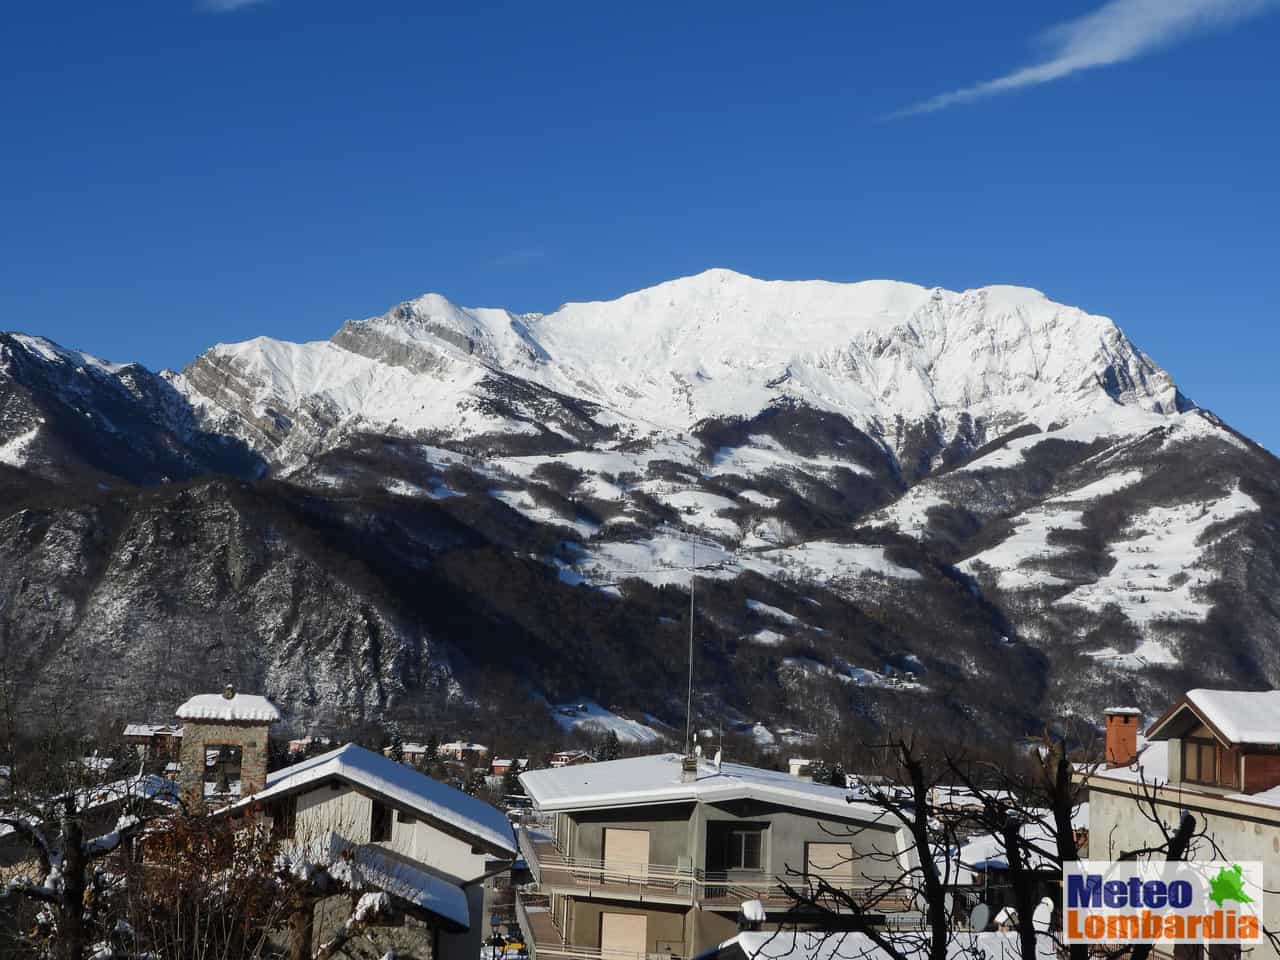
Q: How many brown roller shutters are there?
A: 3